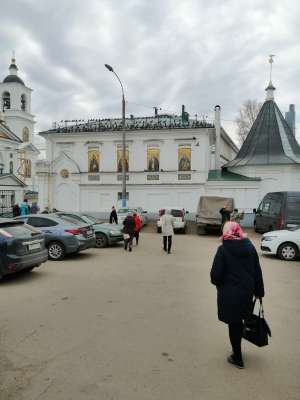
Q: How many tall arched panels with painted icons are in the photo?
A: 4